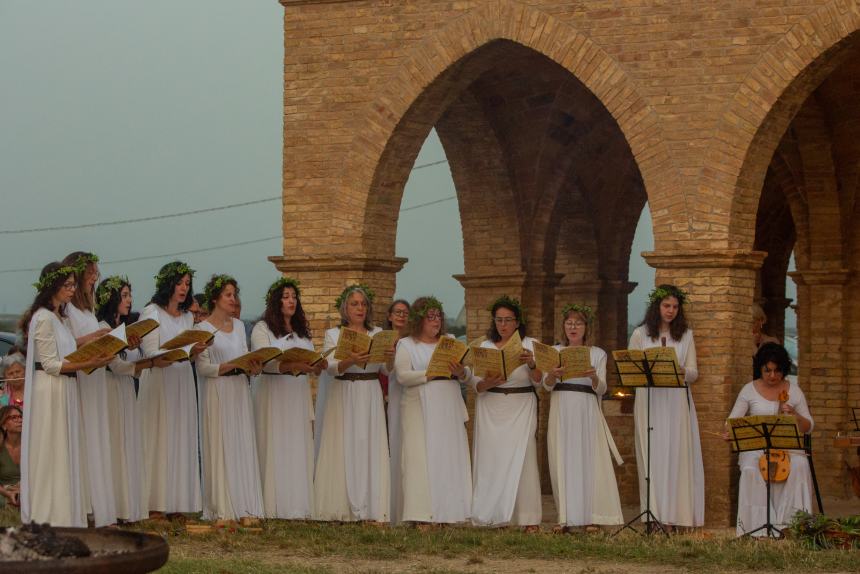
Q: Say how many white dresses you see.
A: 12